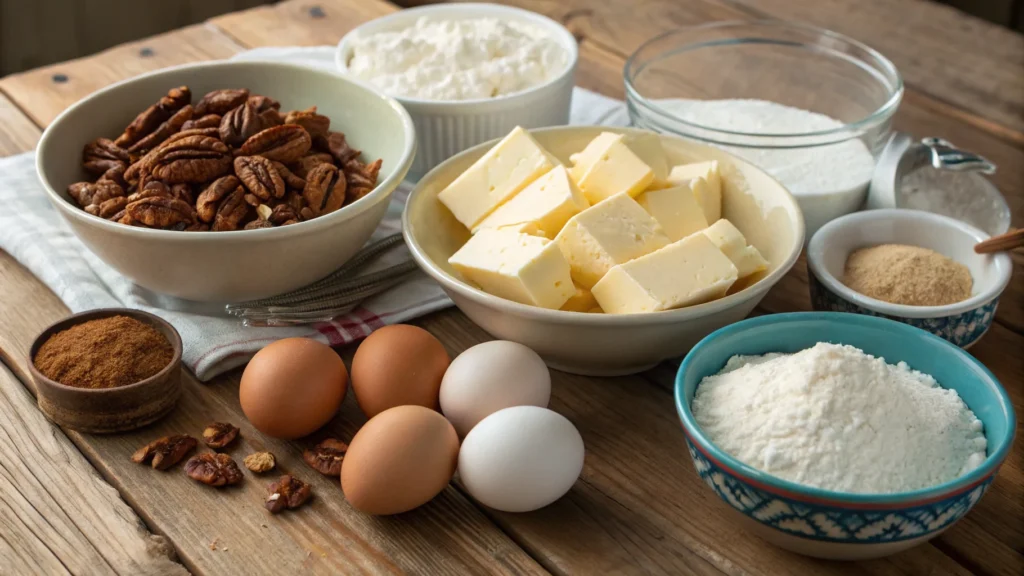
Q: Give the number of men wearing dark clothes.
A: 0